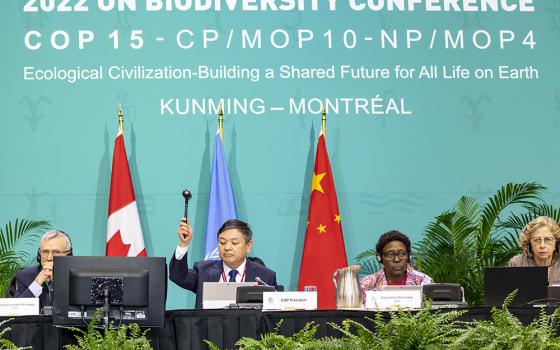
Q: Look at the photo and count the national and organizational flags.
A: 3